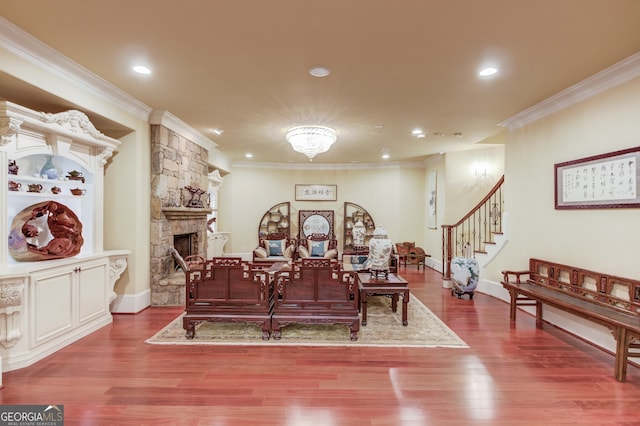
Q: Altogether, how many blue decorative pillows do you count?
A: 2